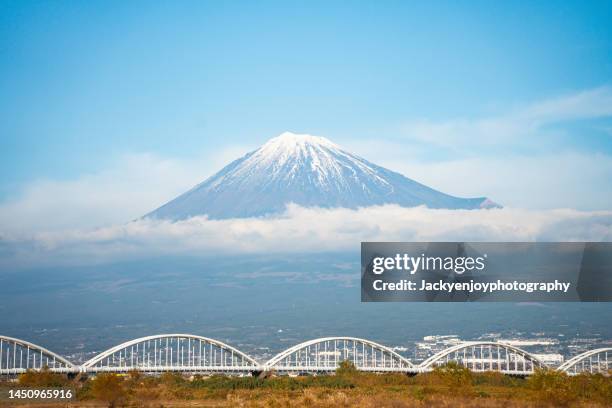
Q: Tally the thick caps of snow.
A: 1